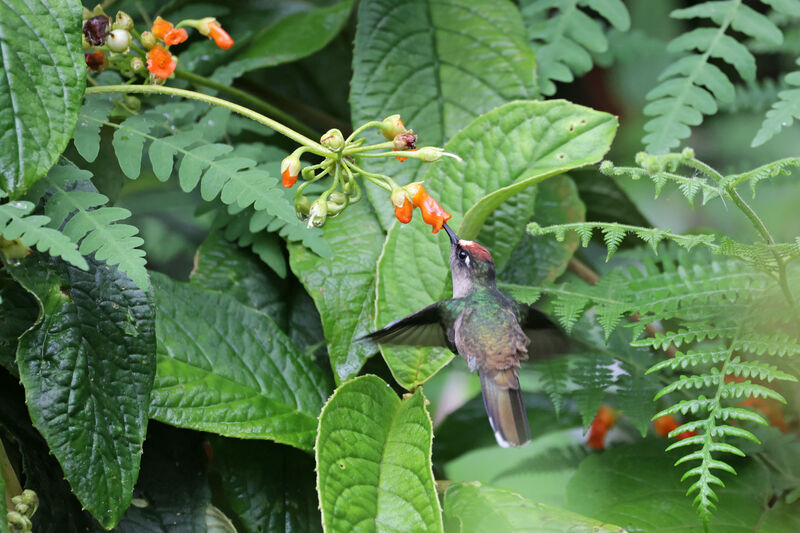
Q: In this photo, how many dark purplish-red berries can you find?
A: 2